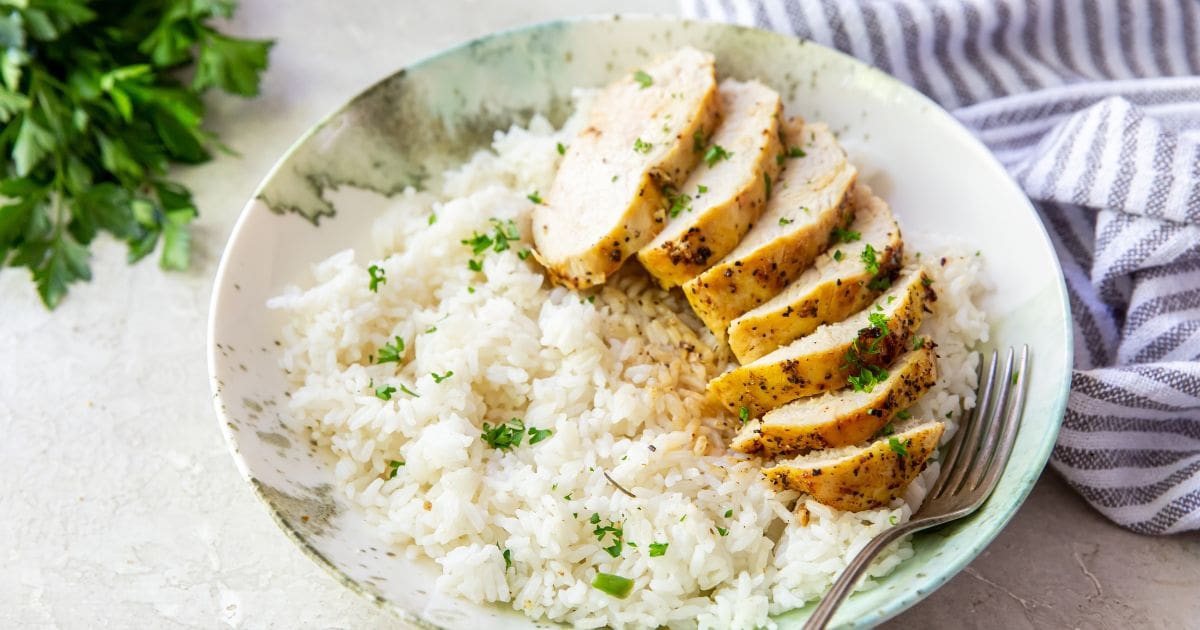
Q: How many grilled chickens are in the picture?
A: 7